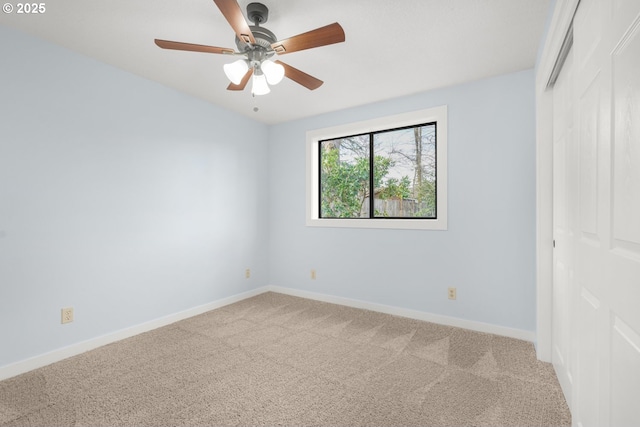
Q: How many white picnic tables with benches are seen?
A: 0